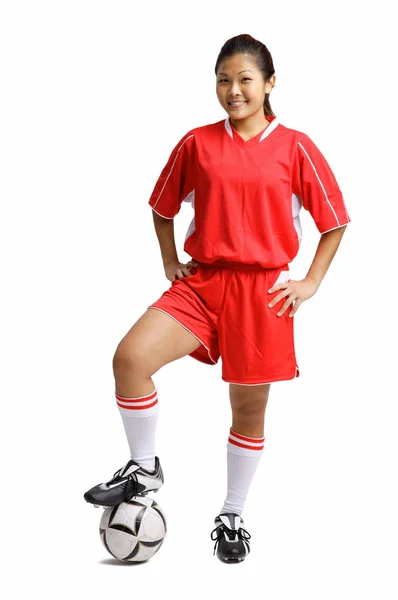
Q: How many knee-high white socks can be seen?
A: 2